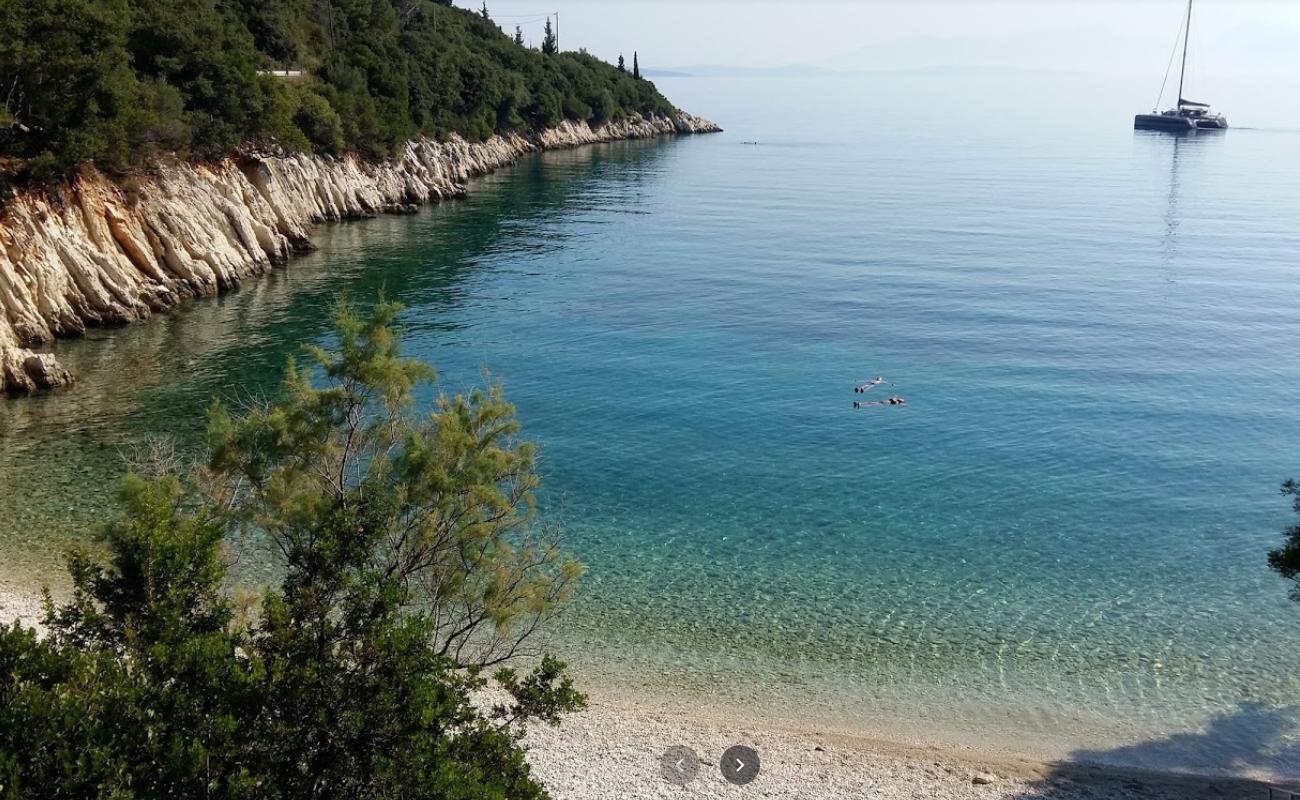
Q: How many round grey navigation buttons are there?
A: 2